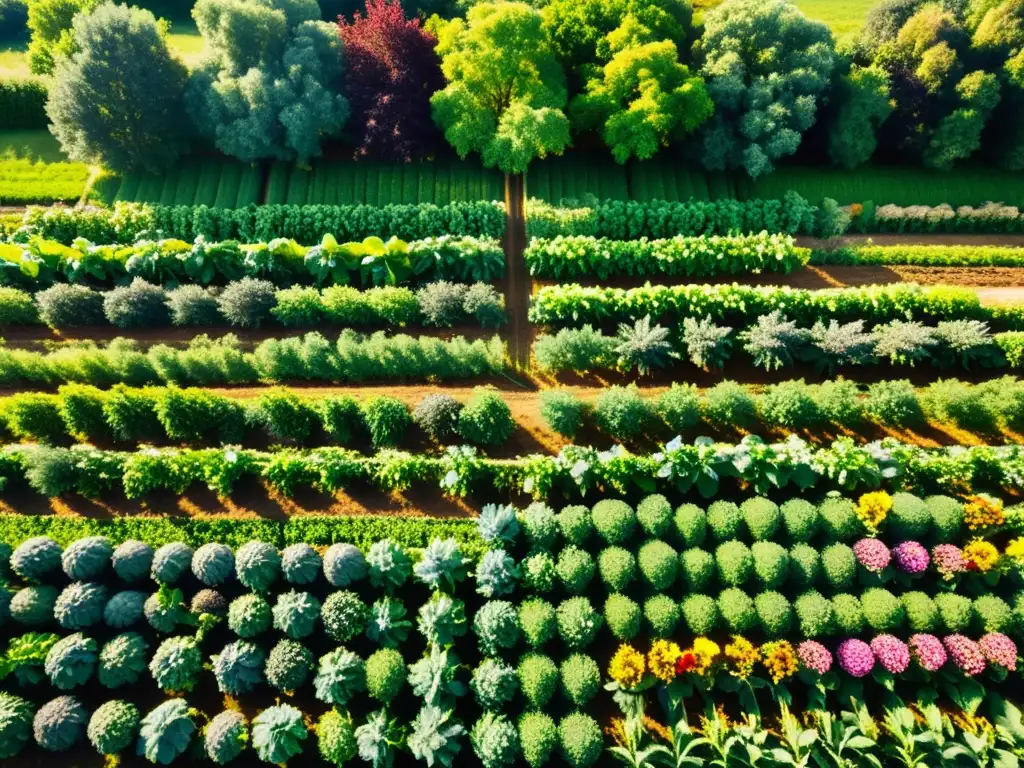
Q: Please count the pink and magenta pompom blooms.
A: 9